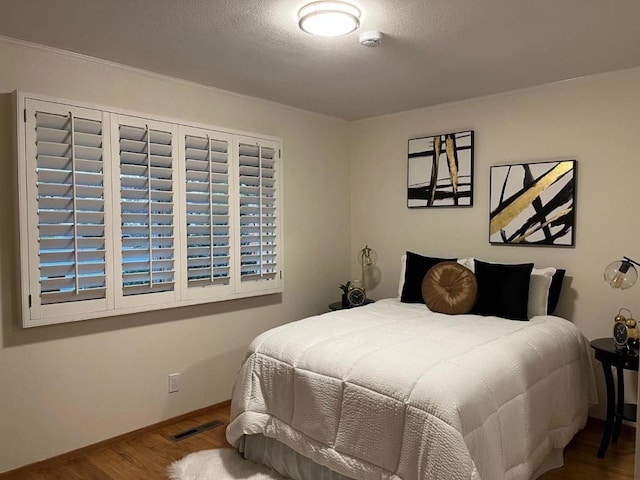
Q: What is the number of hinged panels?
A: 4